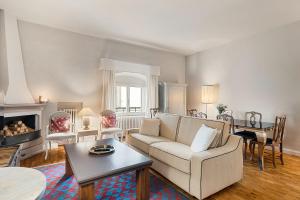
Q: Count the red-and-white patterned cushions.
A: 2